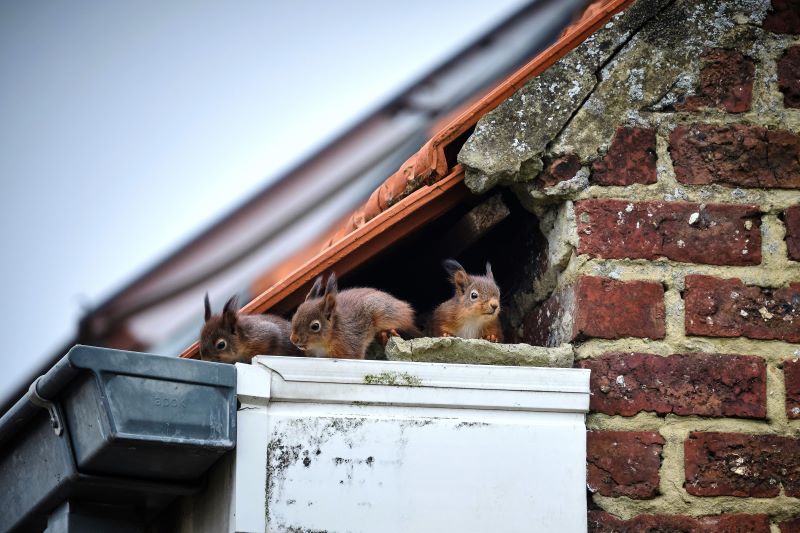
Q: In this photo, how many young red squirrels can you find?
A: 3